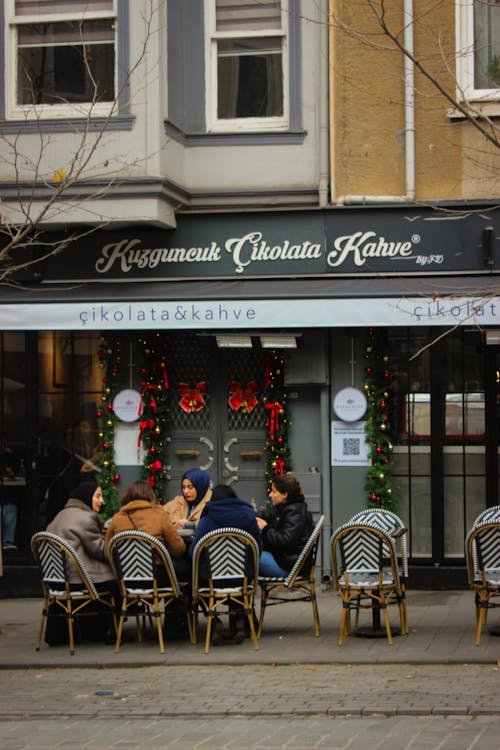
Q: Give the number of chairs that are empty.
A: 4